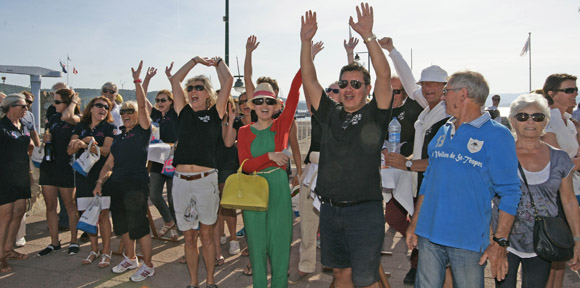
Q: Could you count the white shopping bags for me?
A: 3